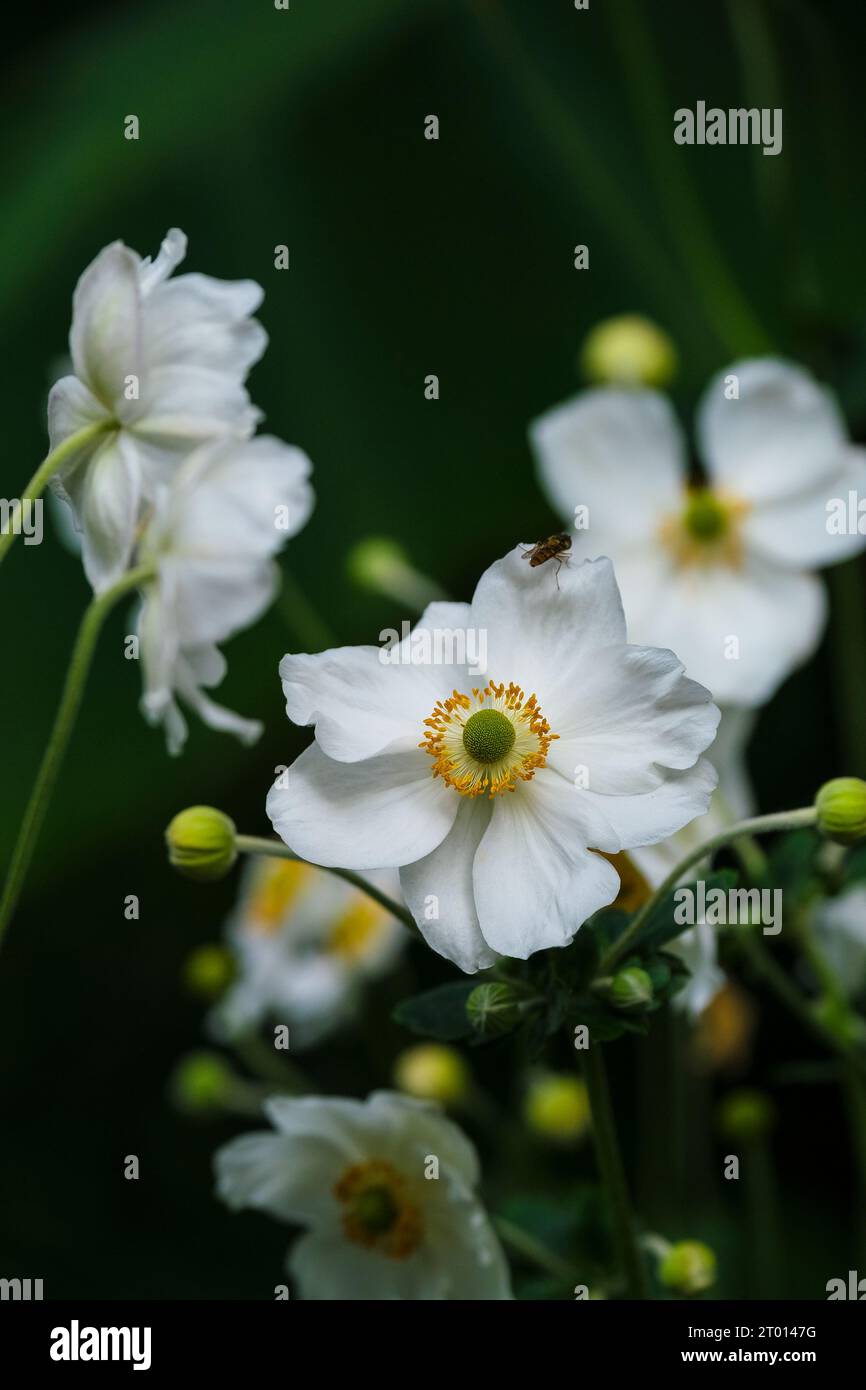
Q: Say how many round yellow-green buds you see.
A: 12